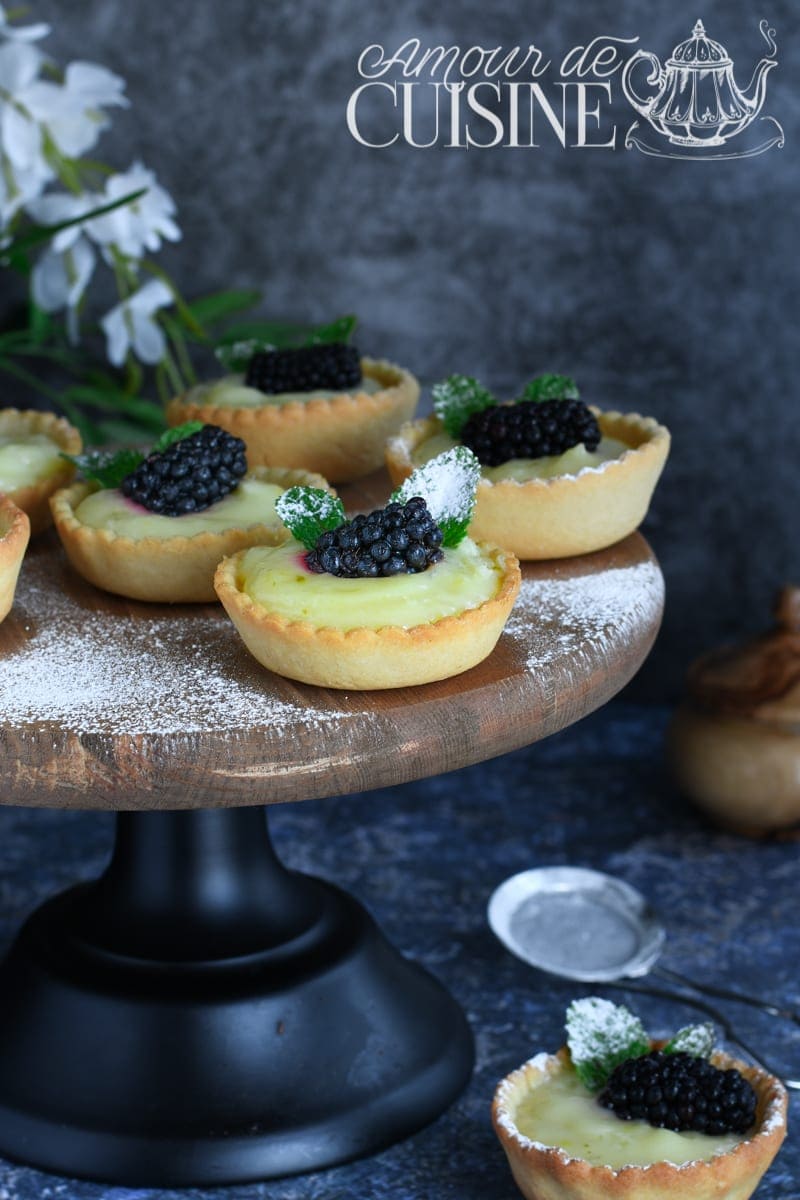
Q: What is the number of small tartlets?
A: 7